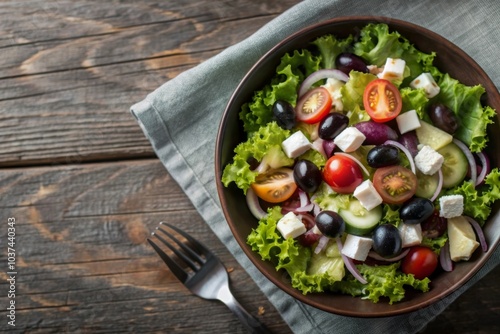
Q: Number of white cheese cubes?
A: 11